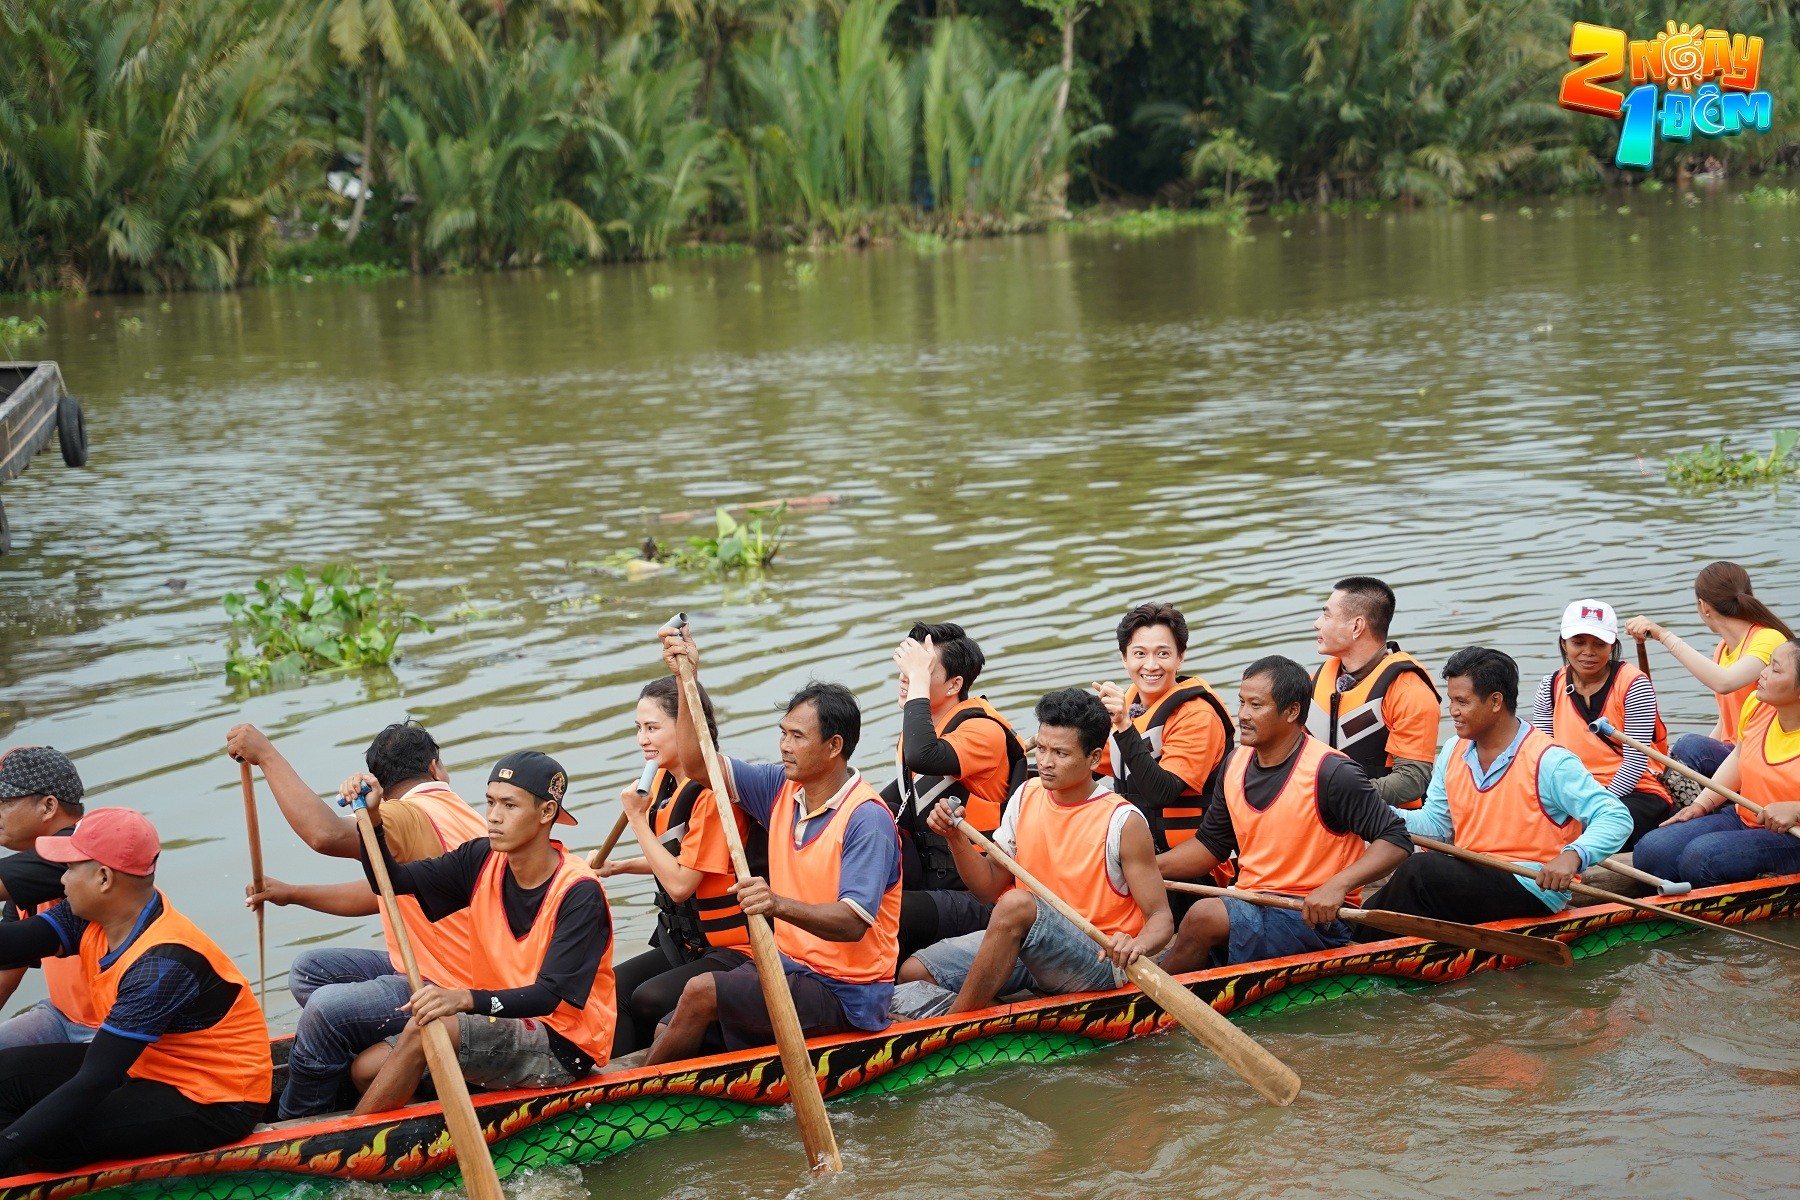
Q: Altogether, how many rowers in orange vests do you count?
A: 15